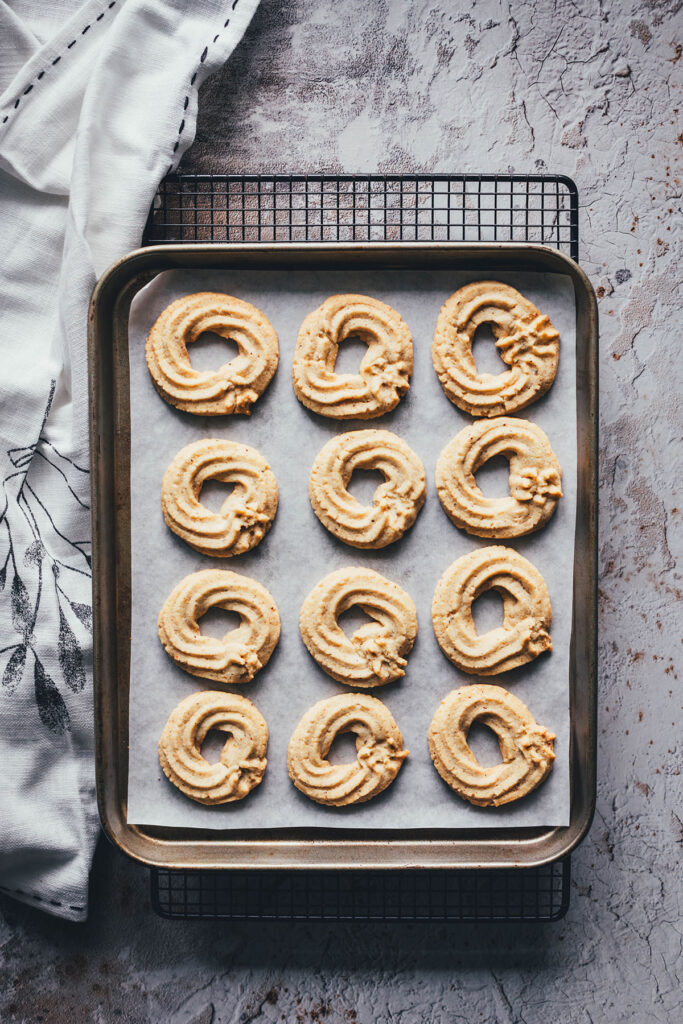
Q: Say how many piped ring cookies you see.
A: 12